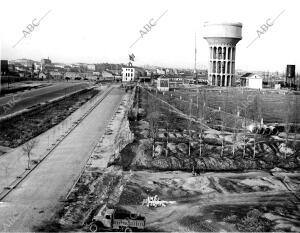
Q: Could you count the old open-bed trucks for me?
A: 1